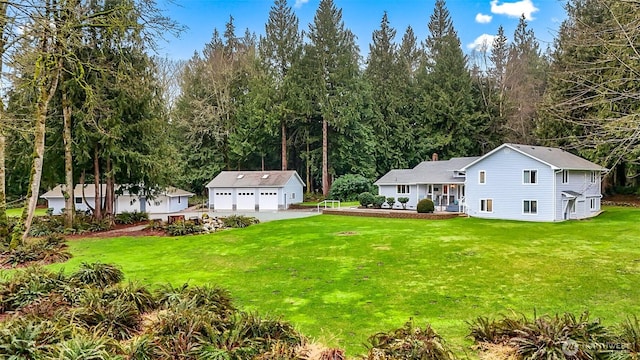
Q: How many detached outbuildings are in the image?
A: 2